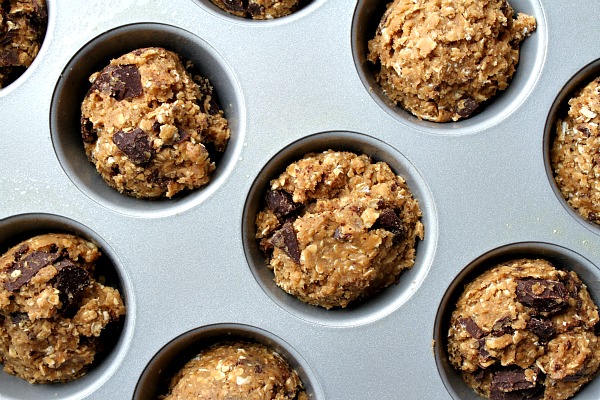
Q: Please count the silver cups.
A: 9